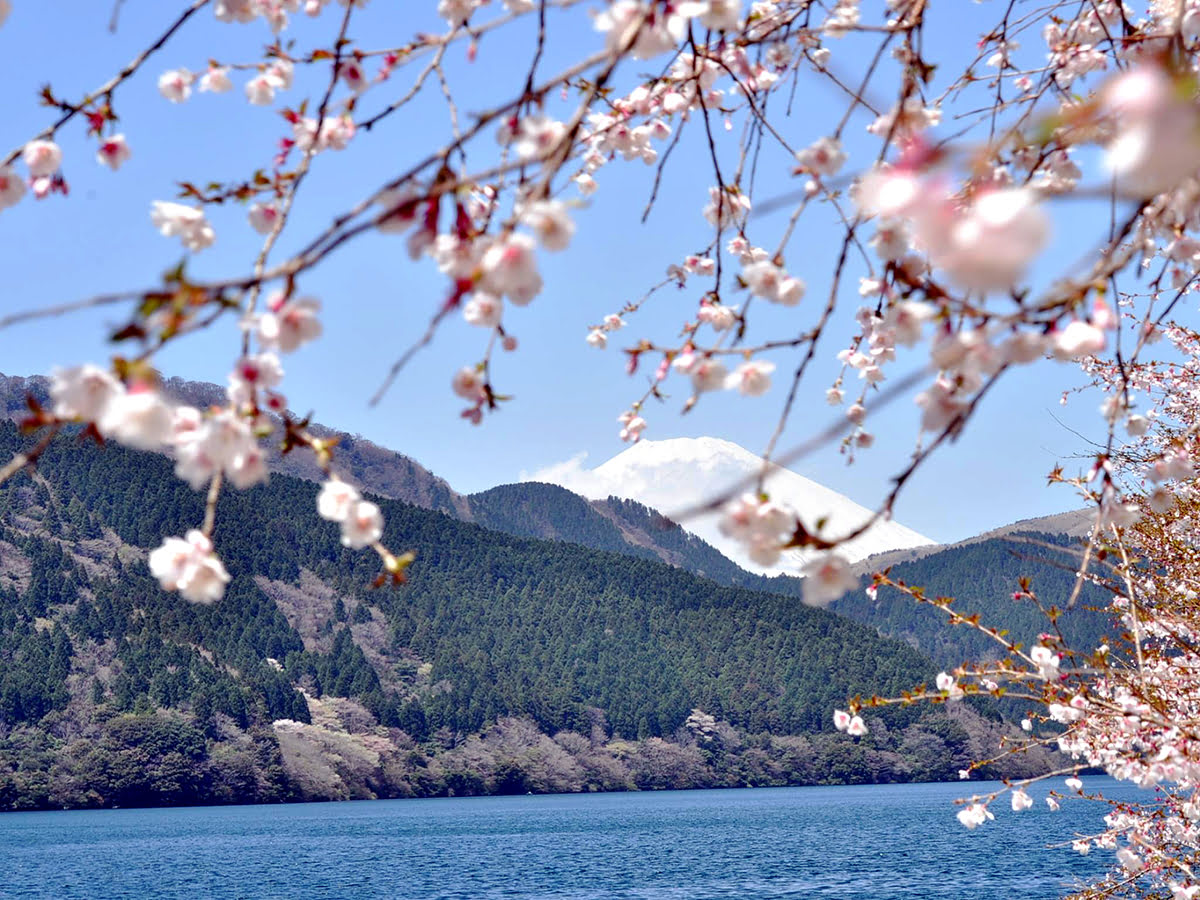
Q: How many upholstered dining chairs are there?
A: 0